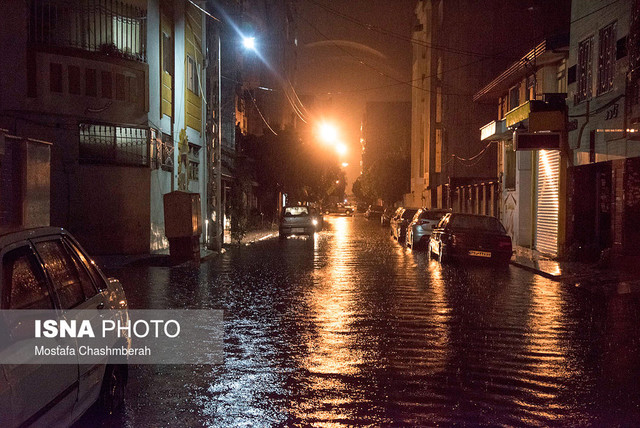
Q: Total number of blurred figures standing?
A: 0